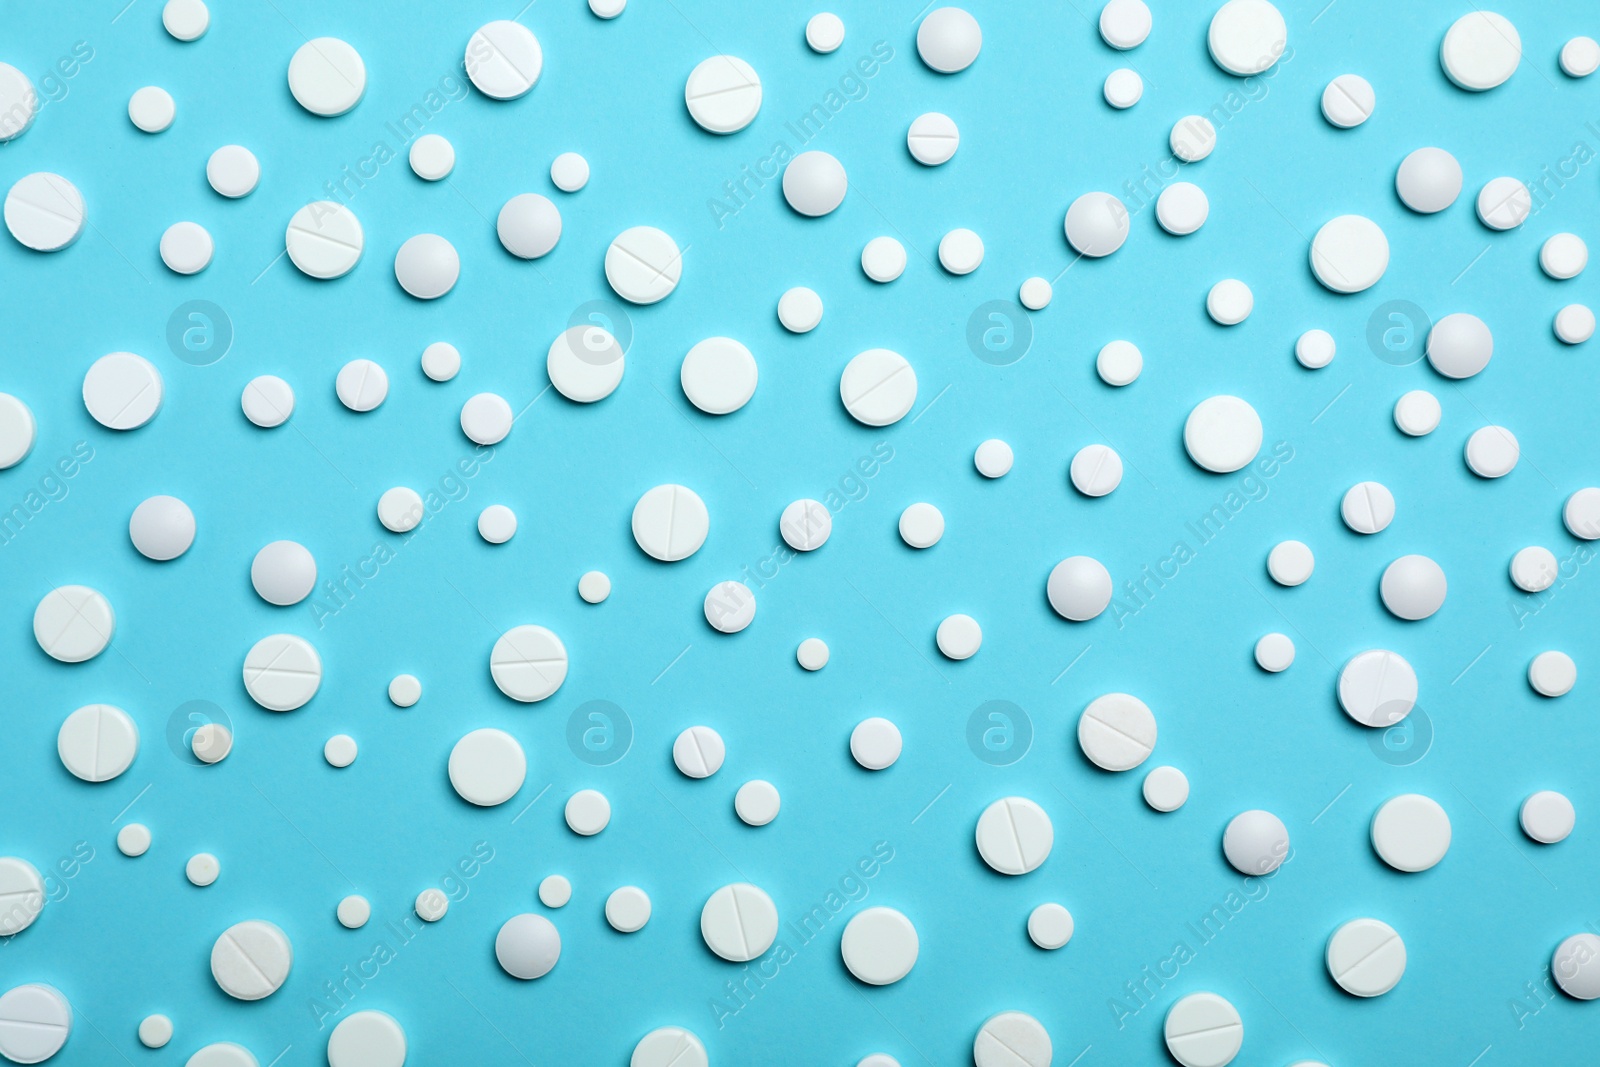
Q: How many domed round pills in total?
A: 14